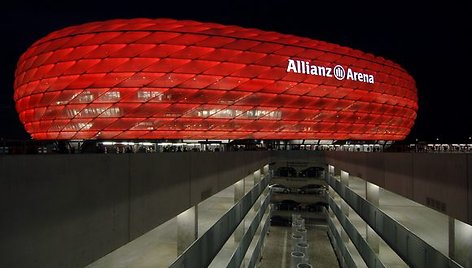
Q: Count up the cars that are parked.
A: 7